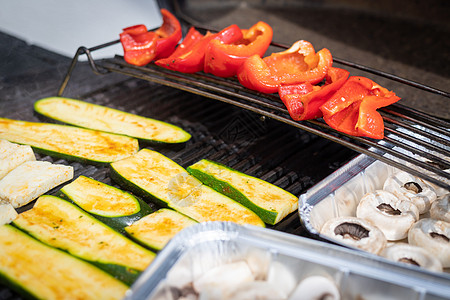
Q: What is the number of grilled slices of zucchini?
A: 8